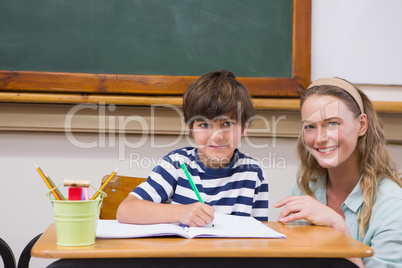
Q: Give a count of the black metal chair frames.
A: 2